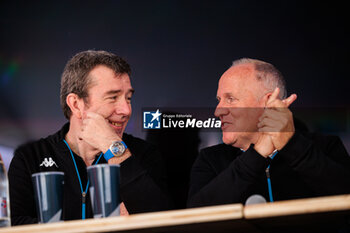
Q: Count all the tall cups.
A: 2